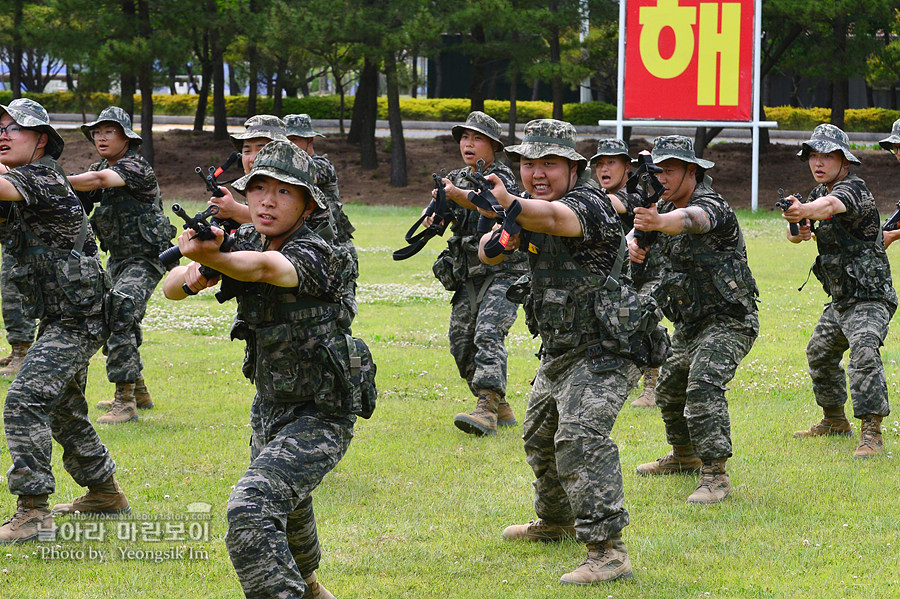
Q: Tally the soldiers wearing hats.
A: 11